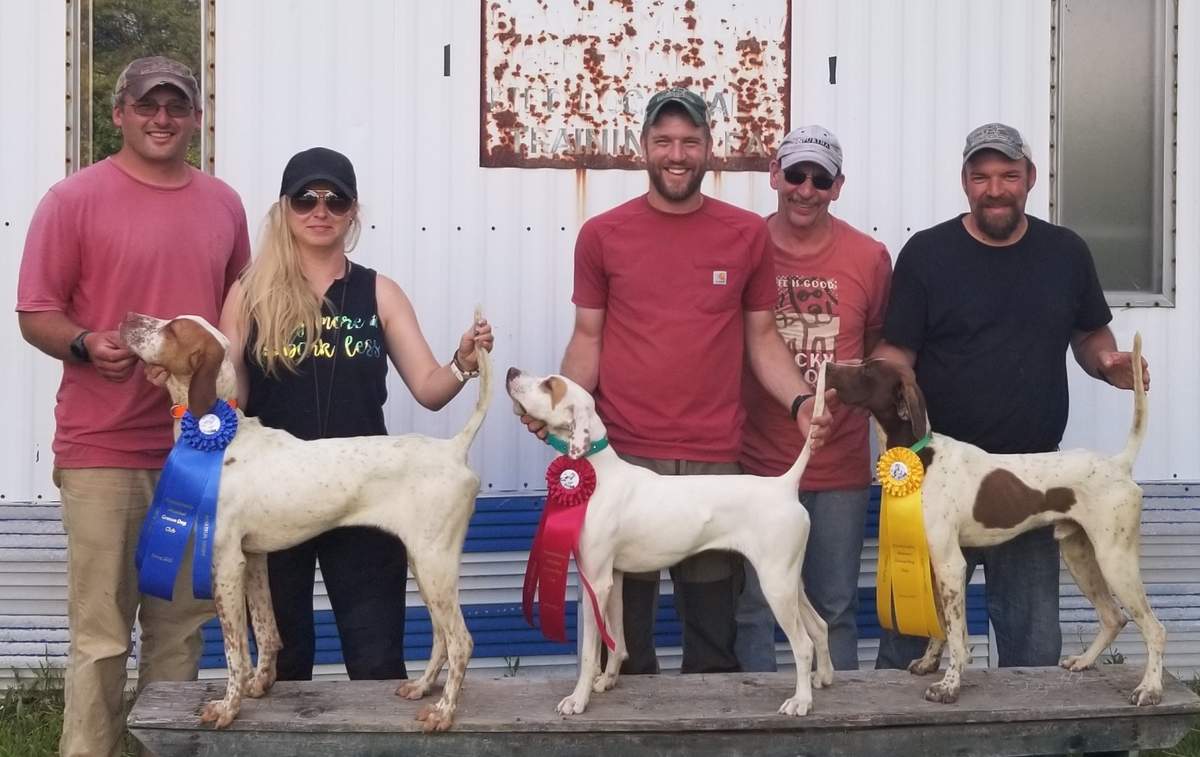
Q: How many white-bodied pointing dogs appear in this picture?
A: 3